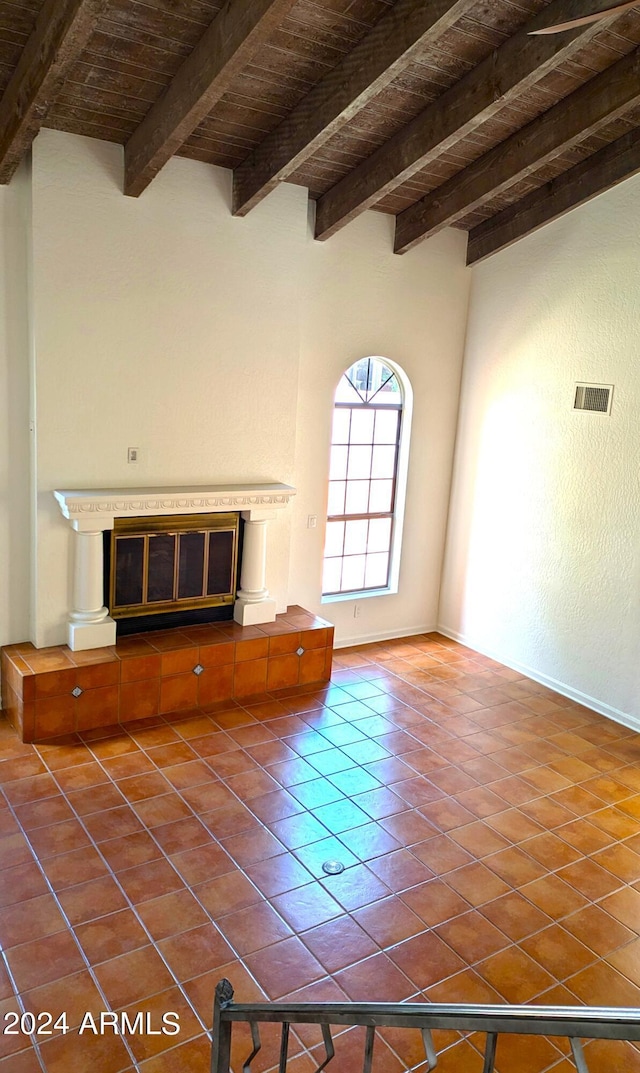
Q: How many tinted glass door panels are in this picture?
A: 4